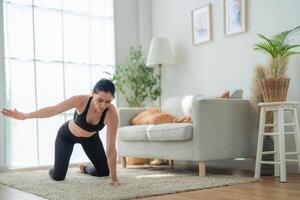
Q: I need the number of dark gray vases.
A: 1